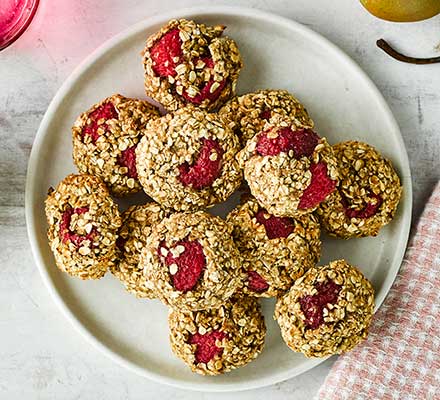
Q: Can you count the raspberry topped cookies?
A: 12